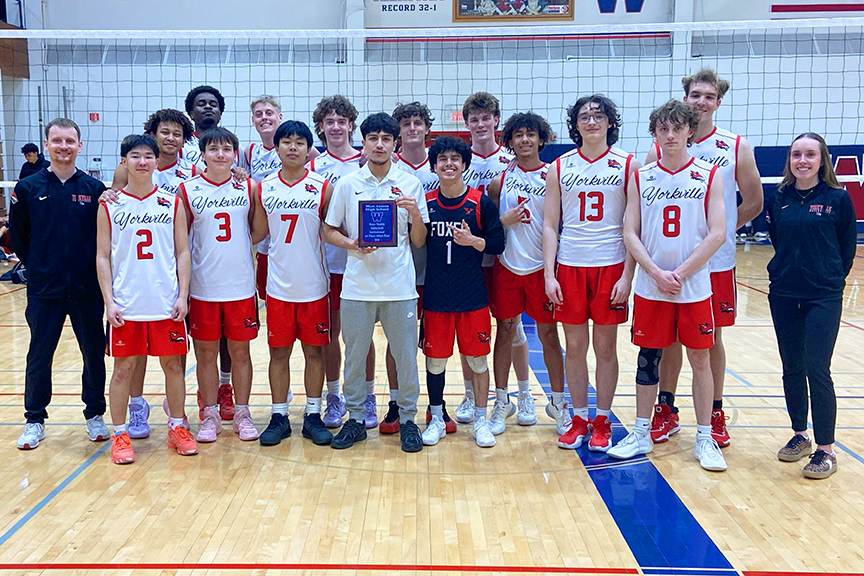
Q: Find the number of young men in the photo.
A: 15